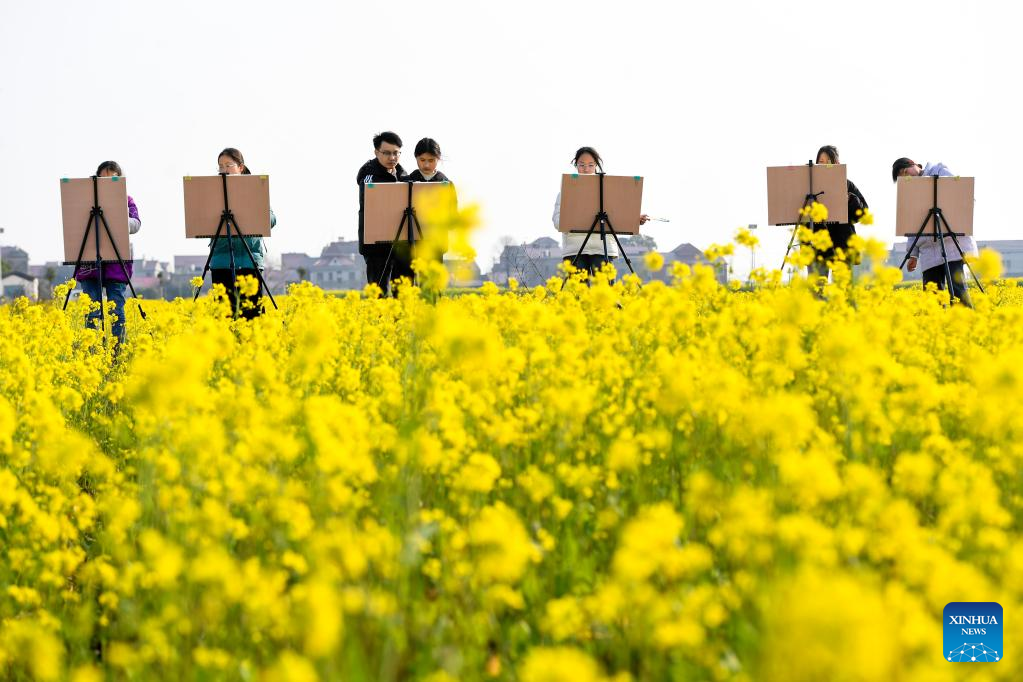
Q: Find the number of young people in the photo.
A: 7